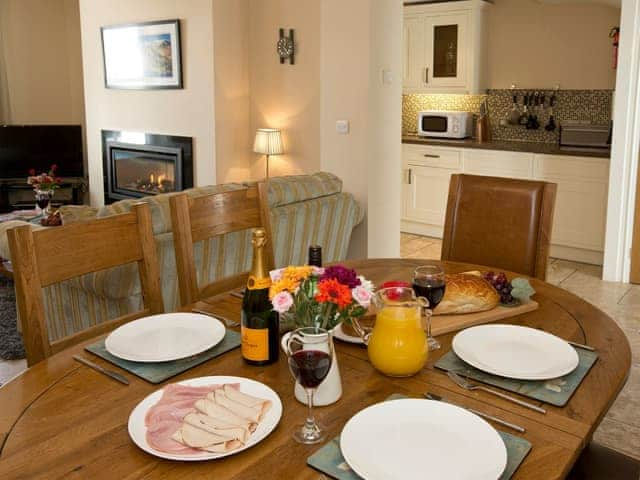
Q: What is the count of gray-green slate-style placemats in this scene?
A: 3